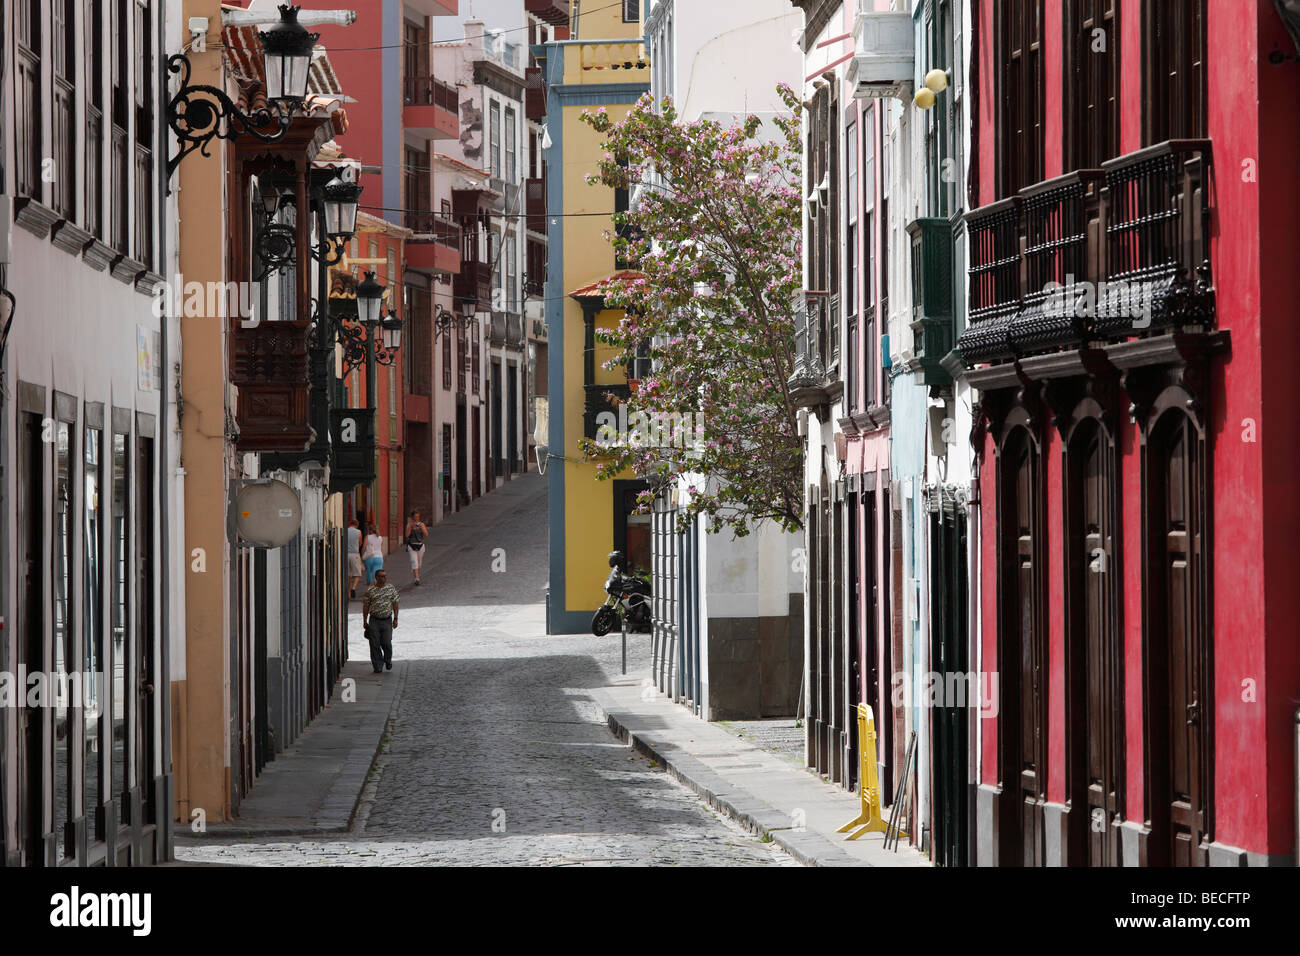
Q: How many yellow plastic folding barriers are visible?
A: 1